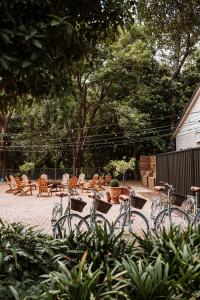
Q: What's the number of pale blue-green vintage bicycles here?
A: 5